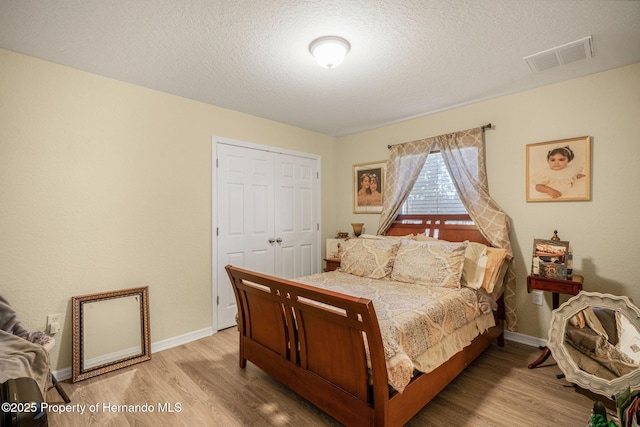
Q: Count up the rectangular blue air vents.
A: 0